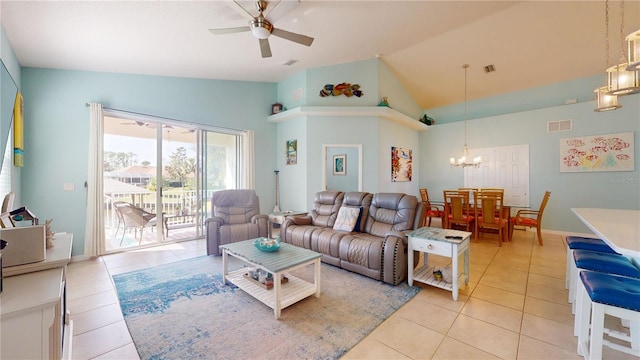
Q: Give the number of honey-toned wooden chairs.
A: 6